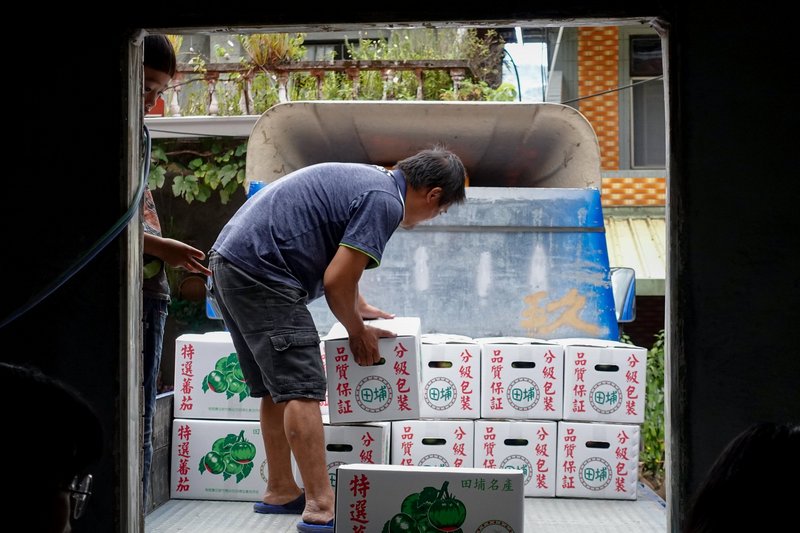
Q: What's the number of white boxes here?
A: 12